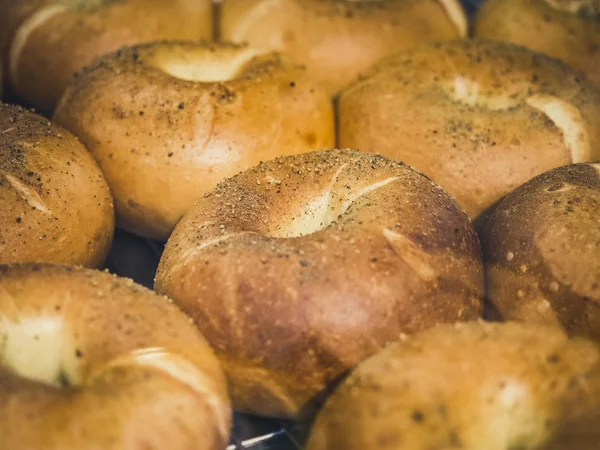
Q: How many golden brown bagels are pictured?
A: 10